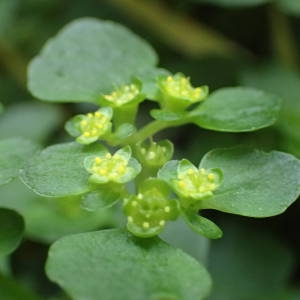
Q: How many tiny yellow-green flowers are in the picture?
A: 7